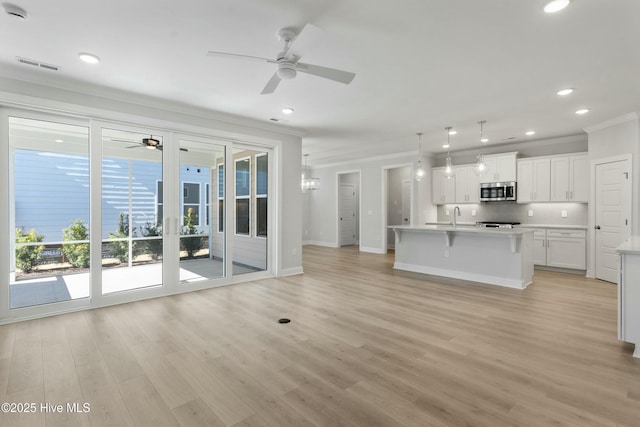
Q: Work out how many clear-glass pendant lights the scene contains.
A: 3